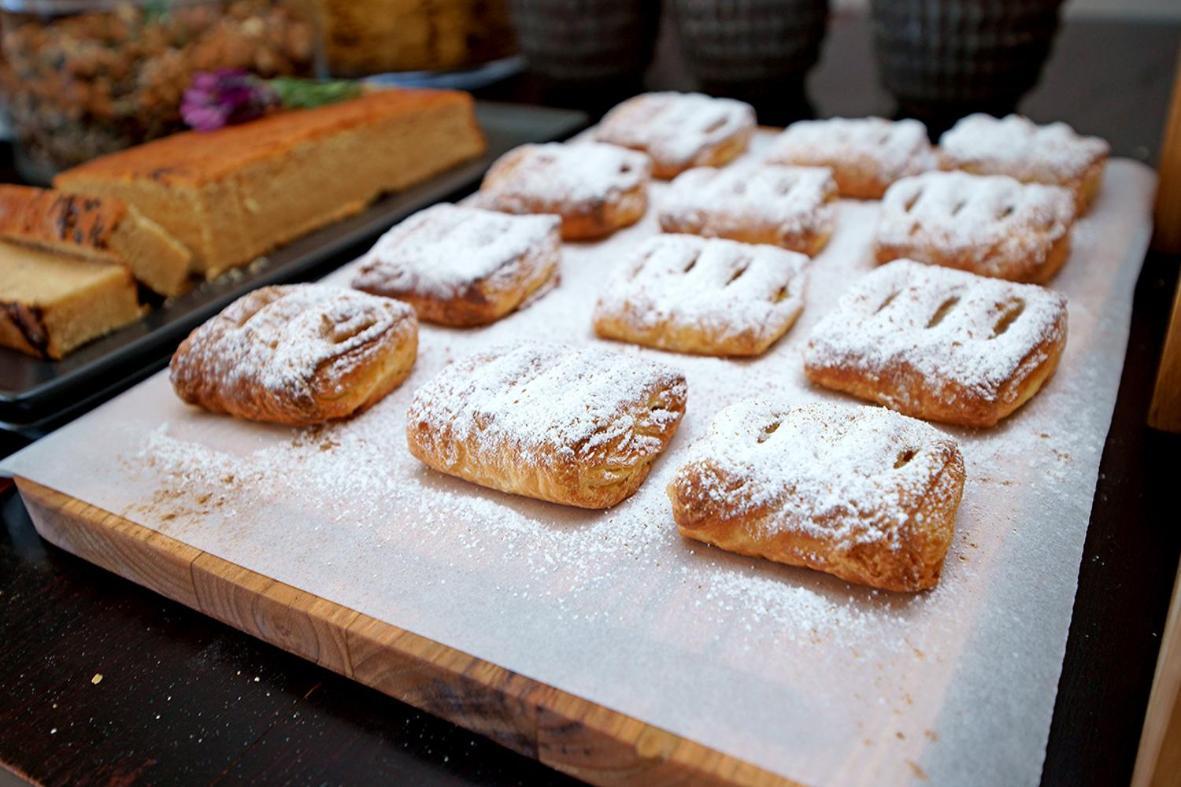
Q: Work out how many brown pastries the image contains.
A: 12